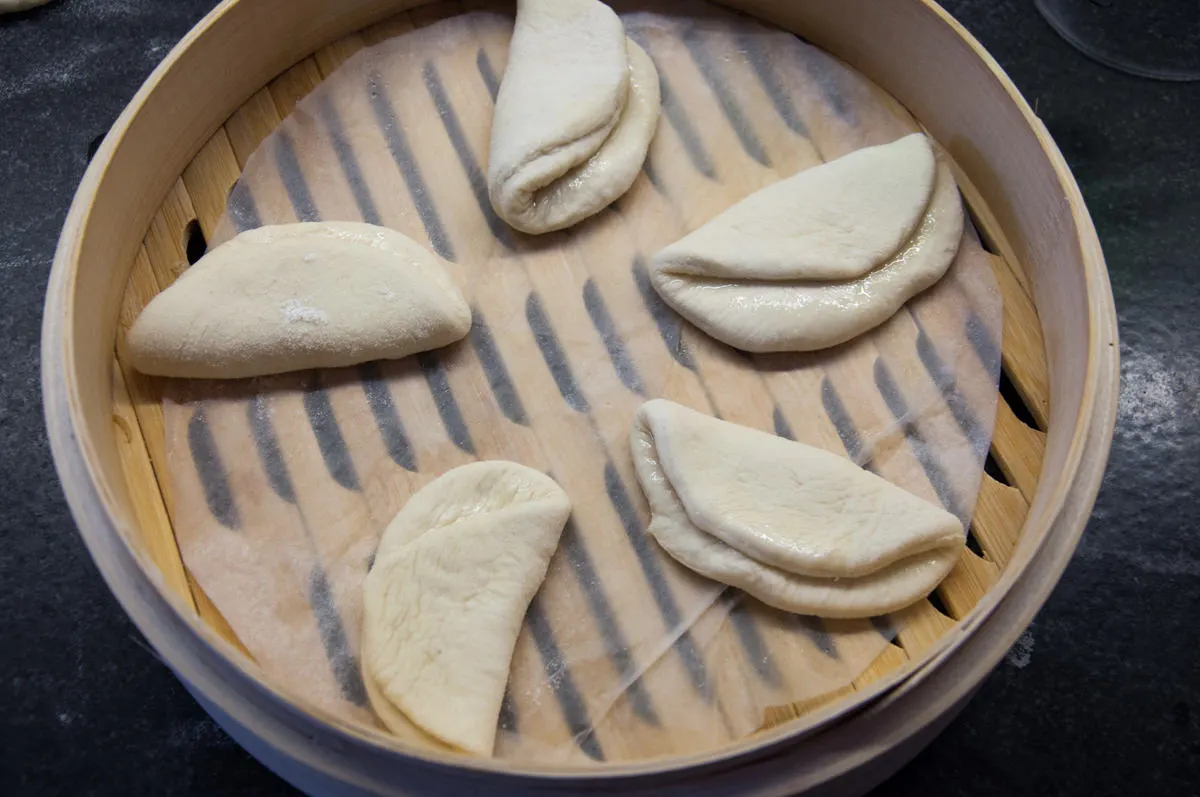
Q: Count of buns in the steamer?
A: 5